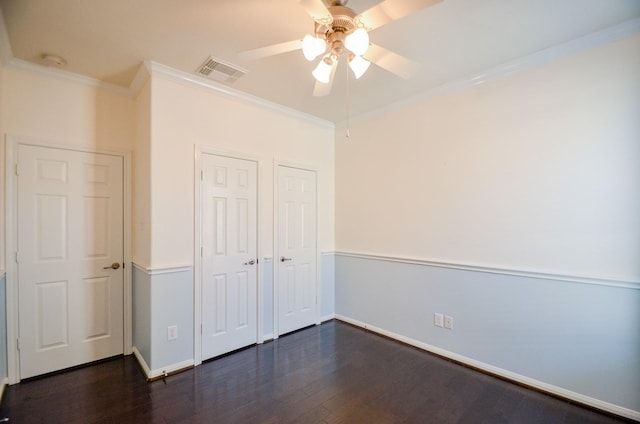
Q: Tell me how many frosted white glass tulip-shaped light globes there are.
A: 4